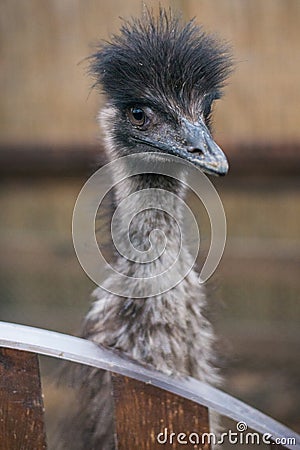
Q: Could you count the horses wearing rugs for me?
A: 0